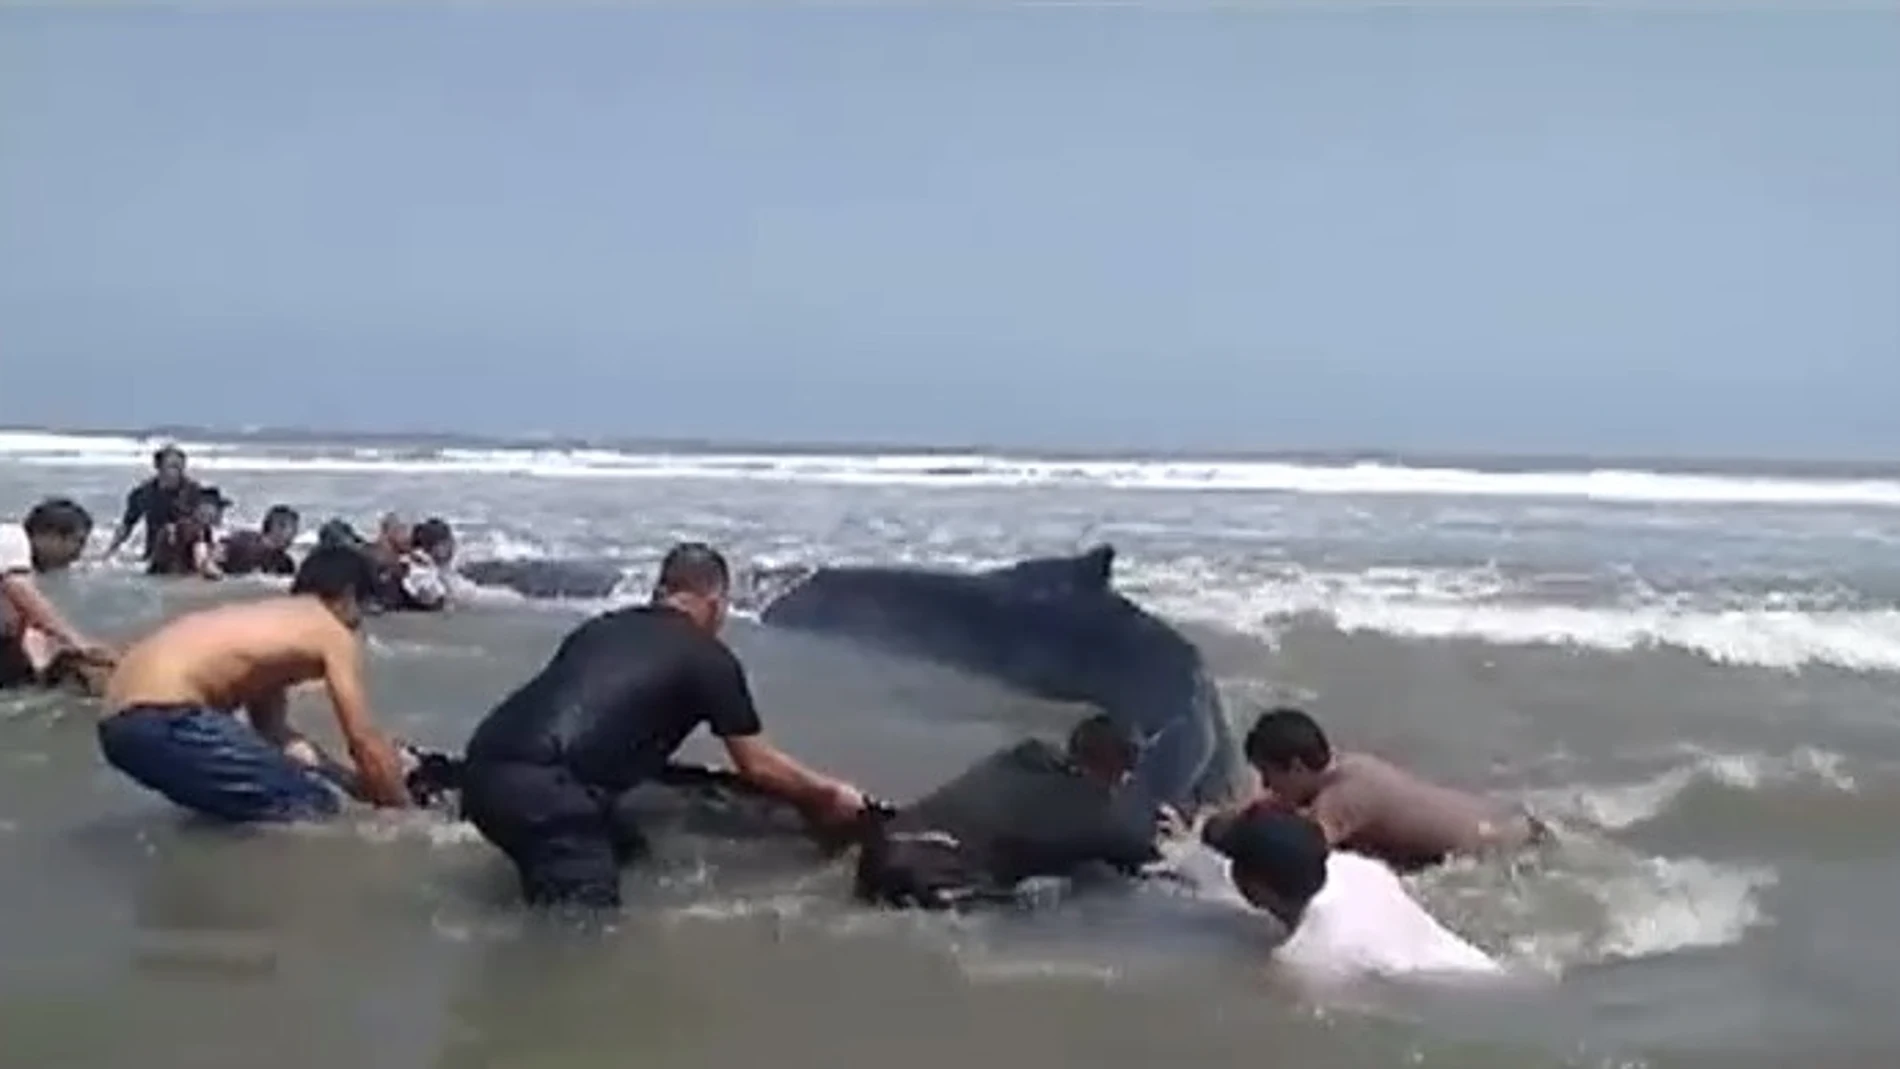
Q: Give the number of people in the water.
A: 12